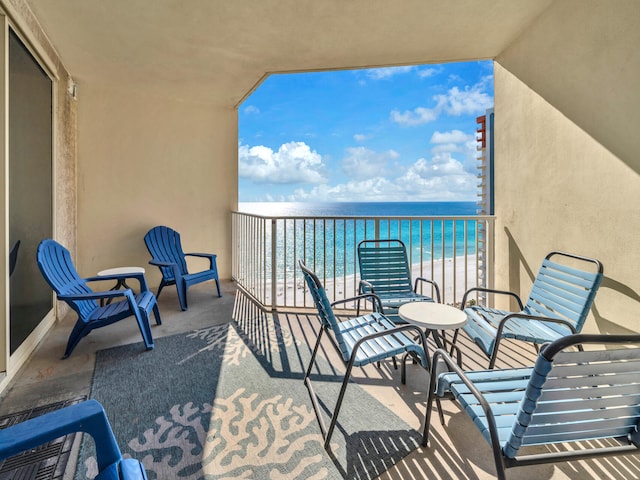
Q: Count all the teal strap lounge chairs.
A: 4